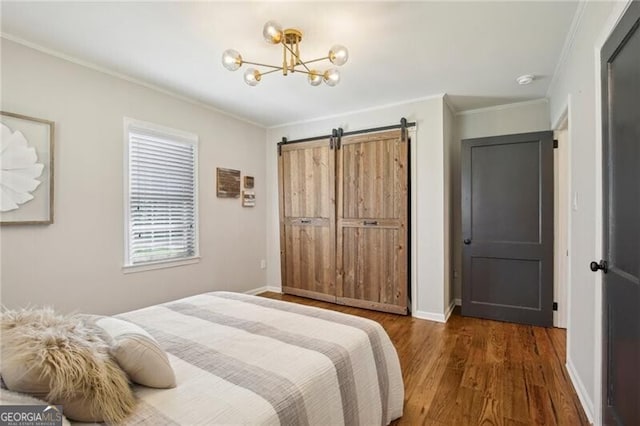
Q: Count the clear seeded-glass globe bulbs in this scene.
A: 6